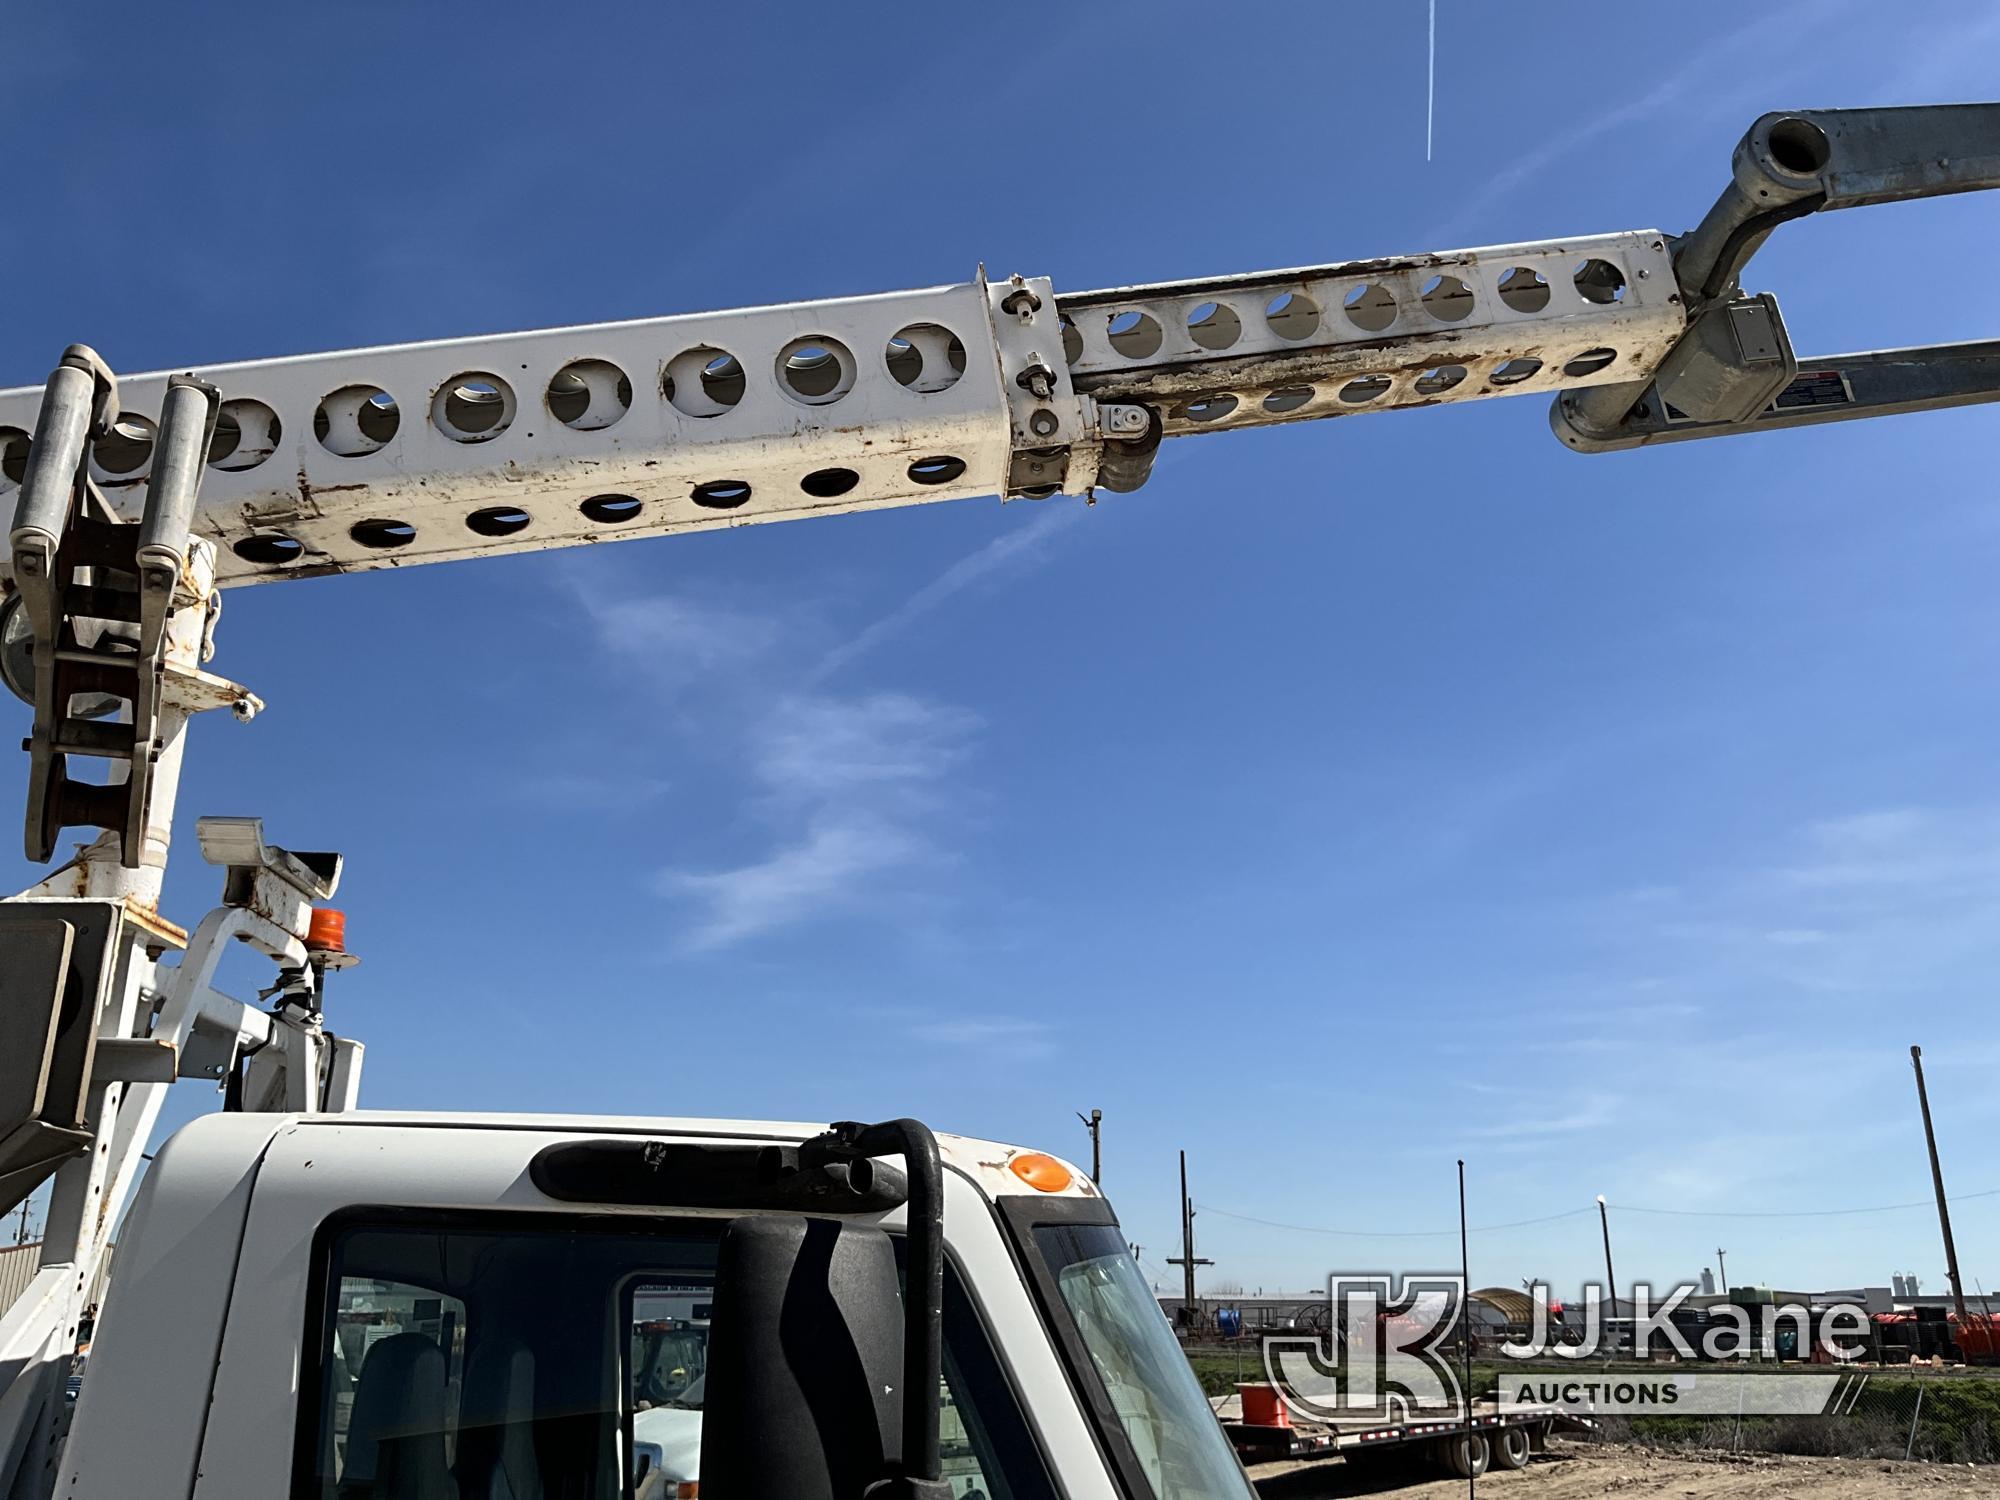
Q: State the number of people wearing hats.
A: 0